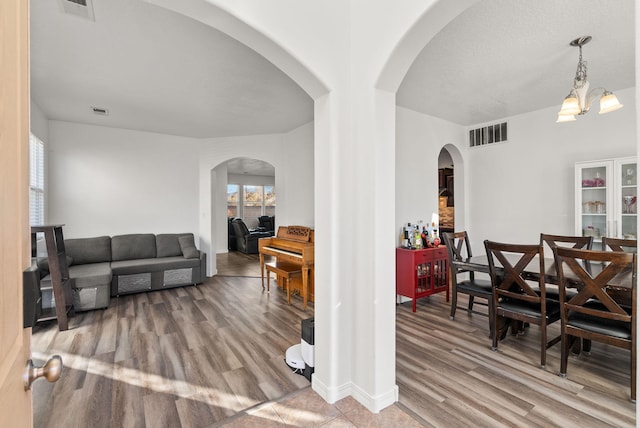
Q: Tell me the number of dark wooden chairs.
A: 5